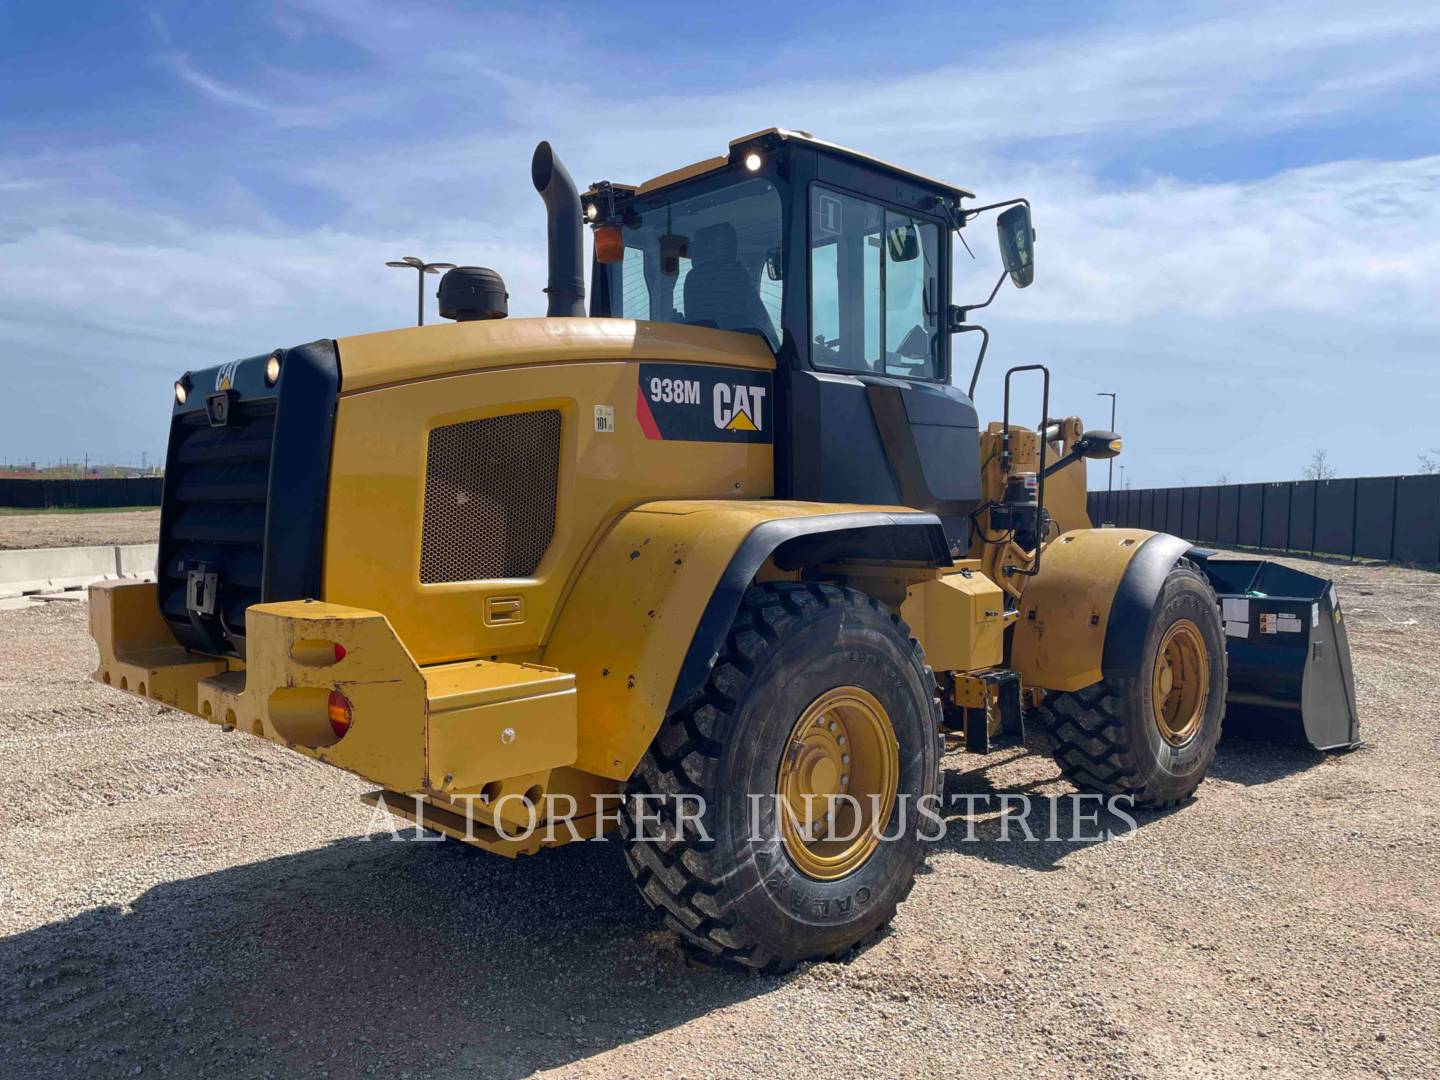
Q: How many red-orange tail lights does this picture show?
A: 2